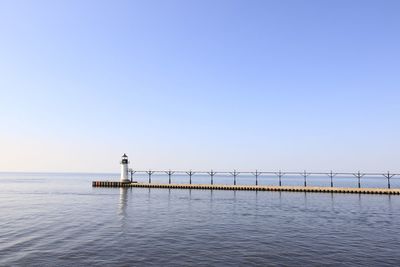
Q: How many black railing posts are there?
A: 12